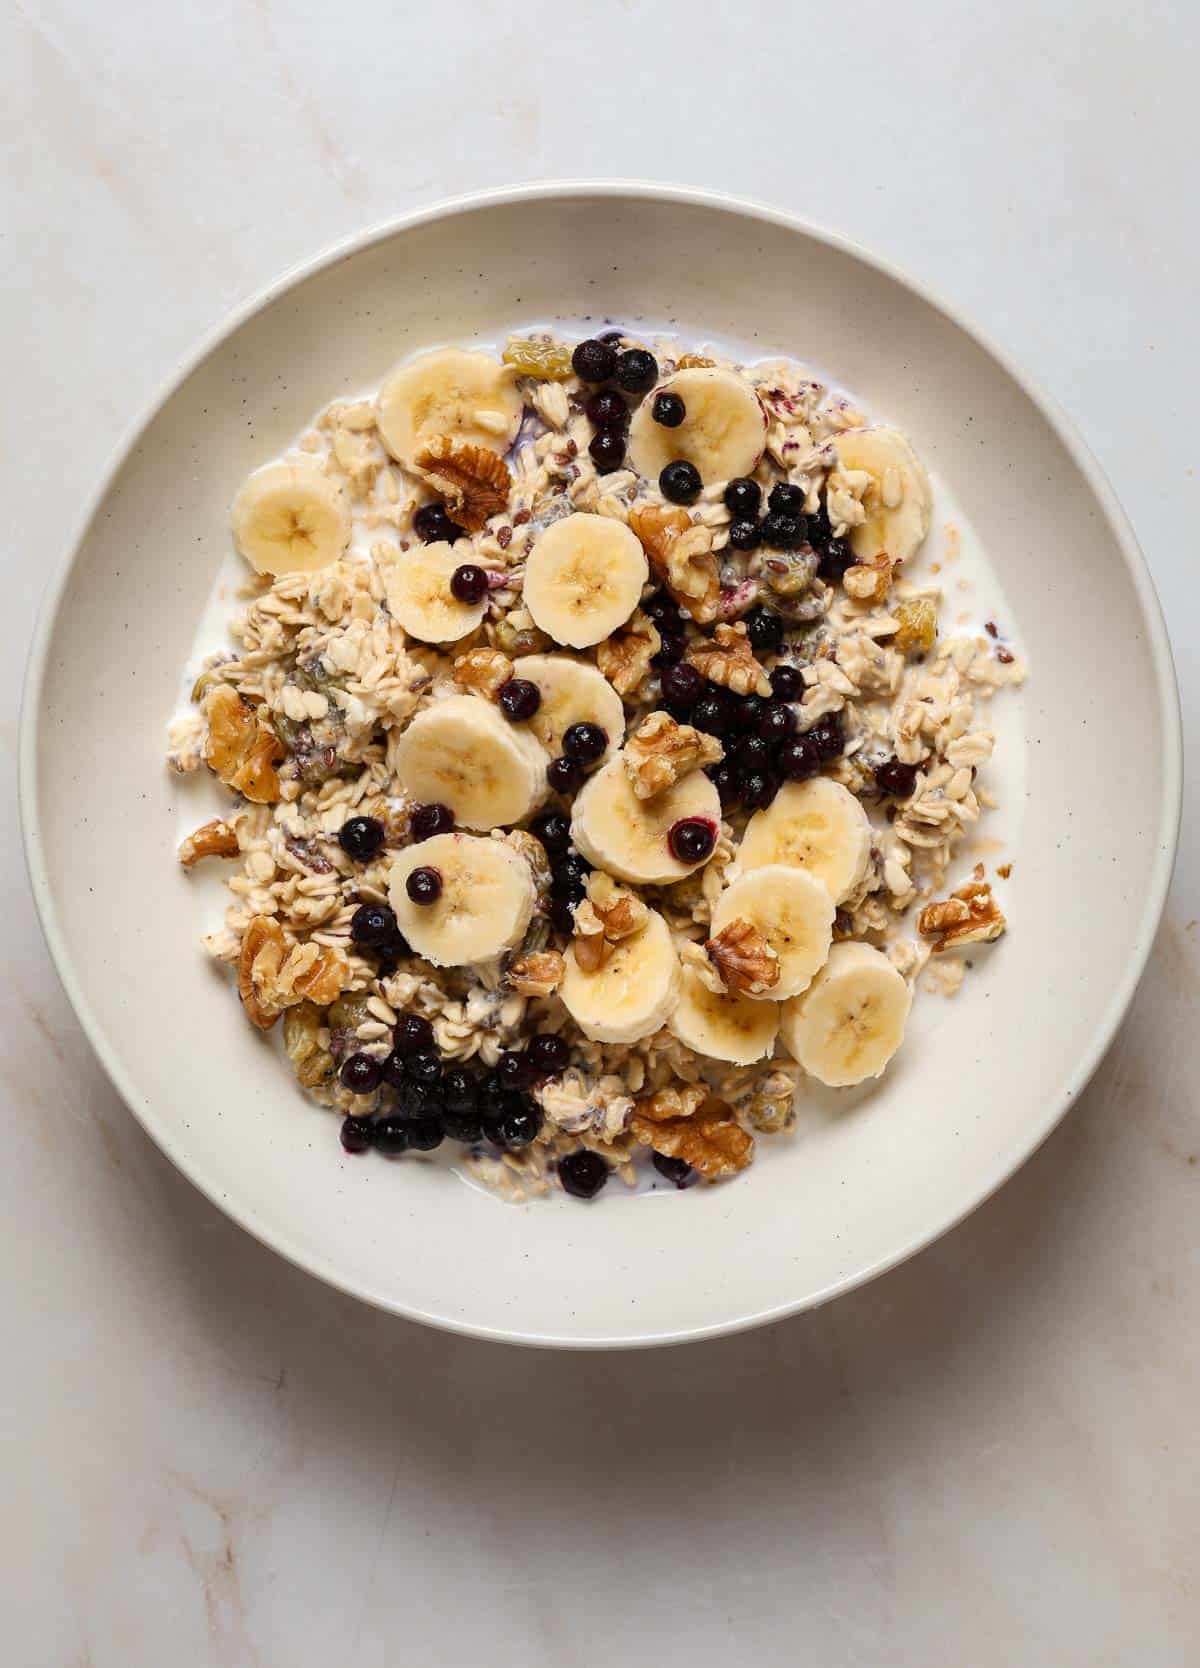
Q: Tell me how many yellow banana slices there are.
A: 15